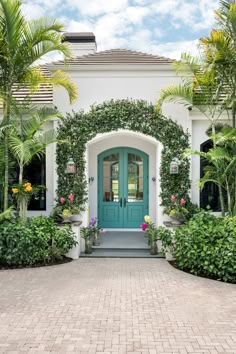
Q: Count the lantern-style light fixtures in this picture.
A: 2